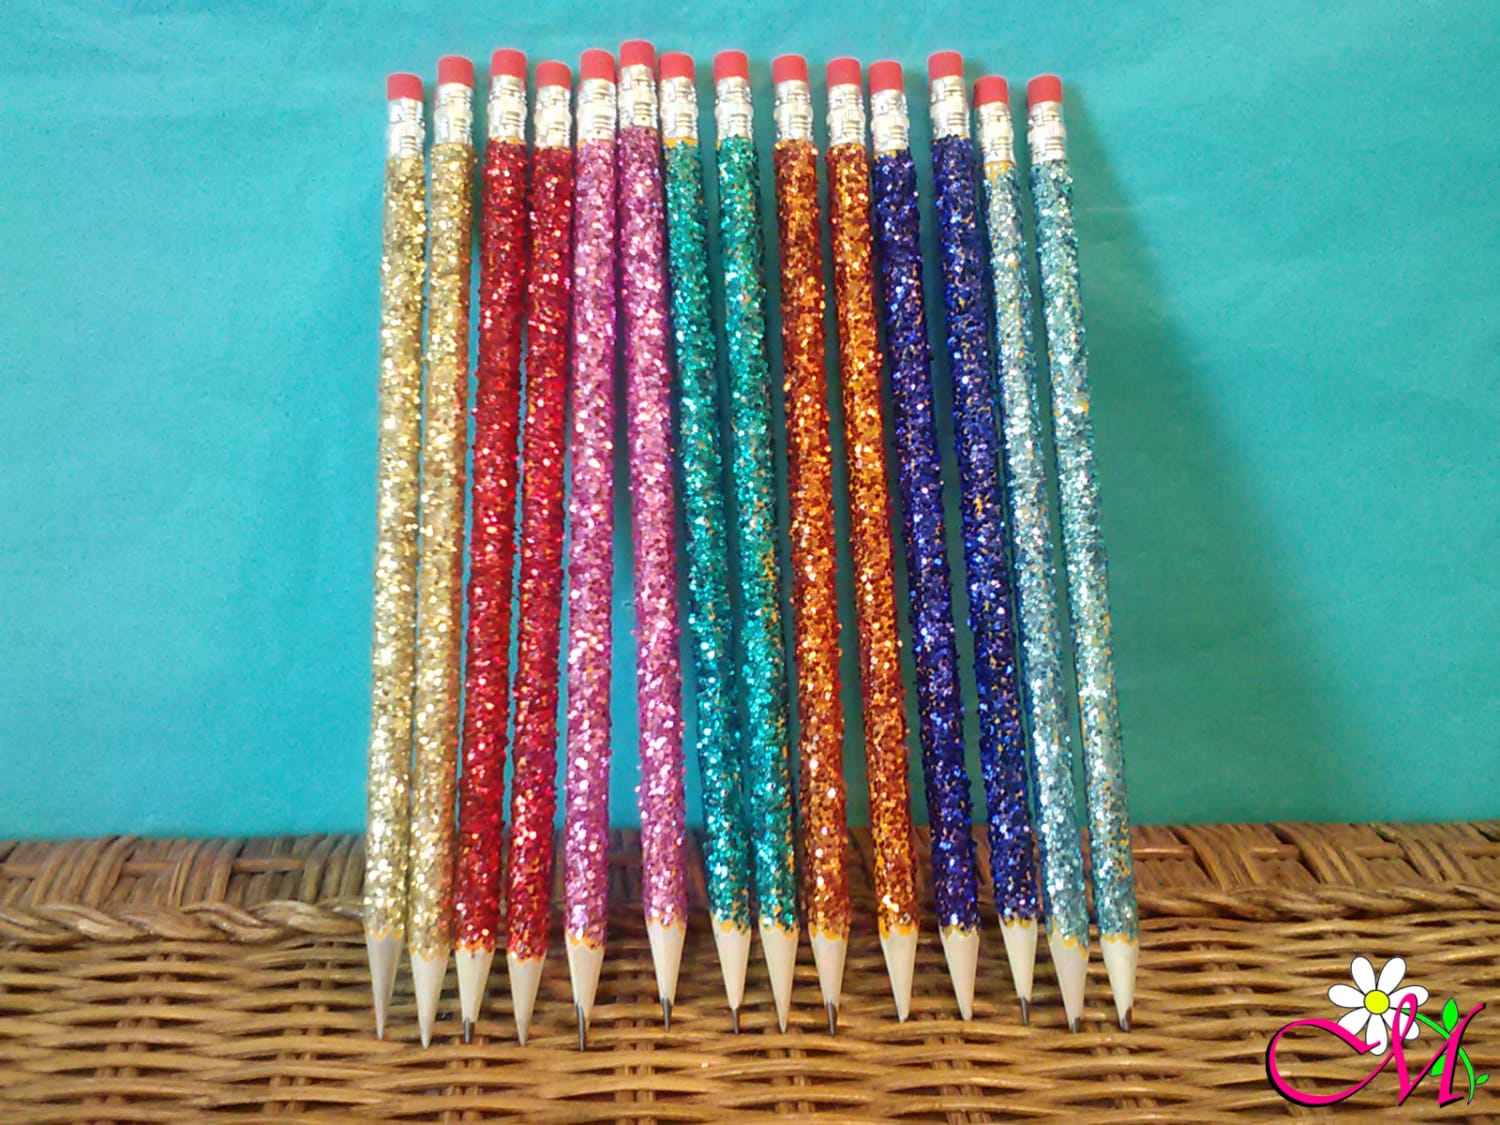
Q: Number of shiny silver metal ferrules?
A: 14